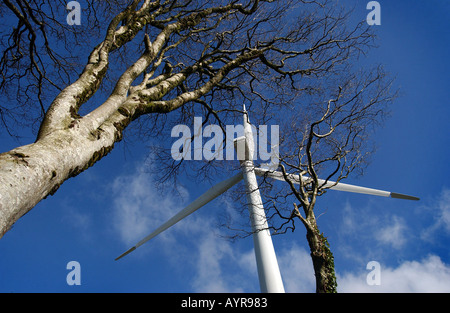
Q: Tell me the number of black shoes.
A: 0